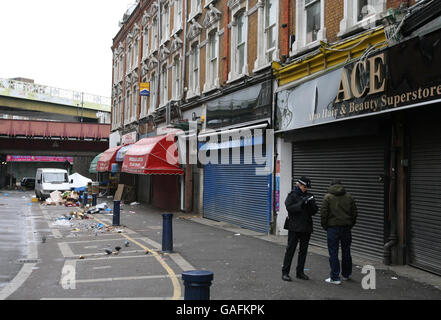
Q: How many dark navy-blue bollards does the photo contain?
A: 5